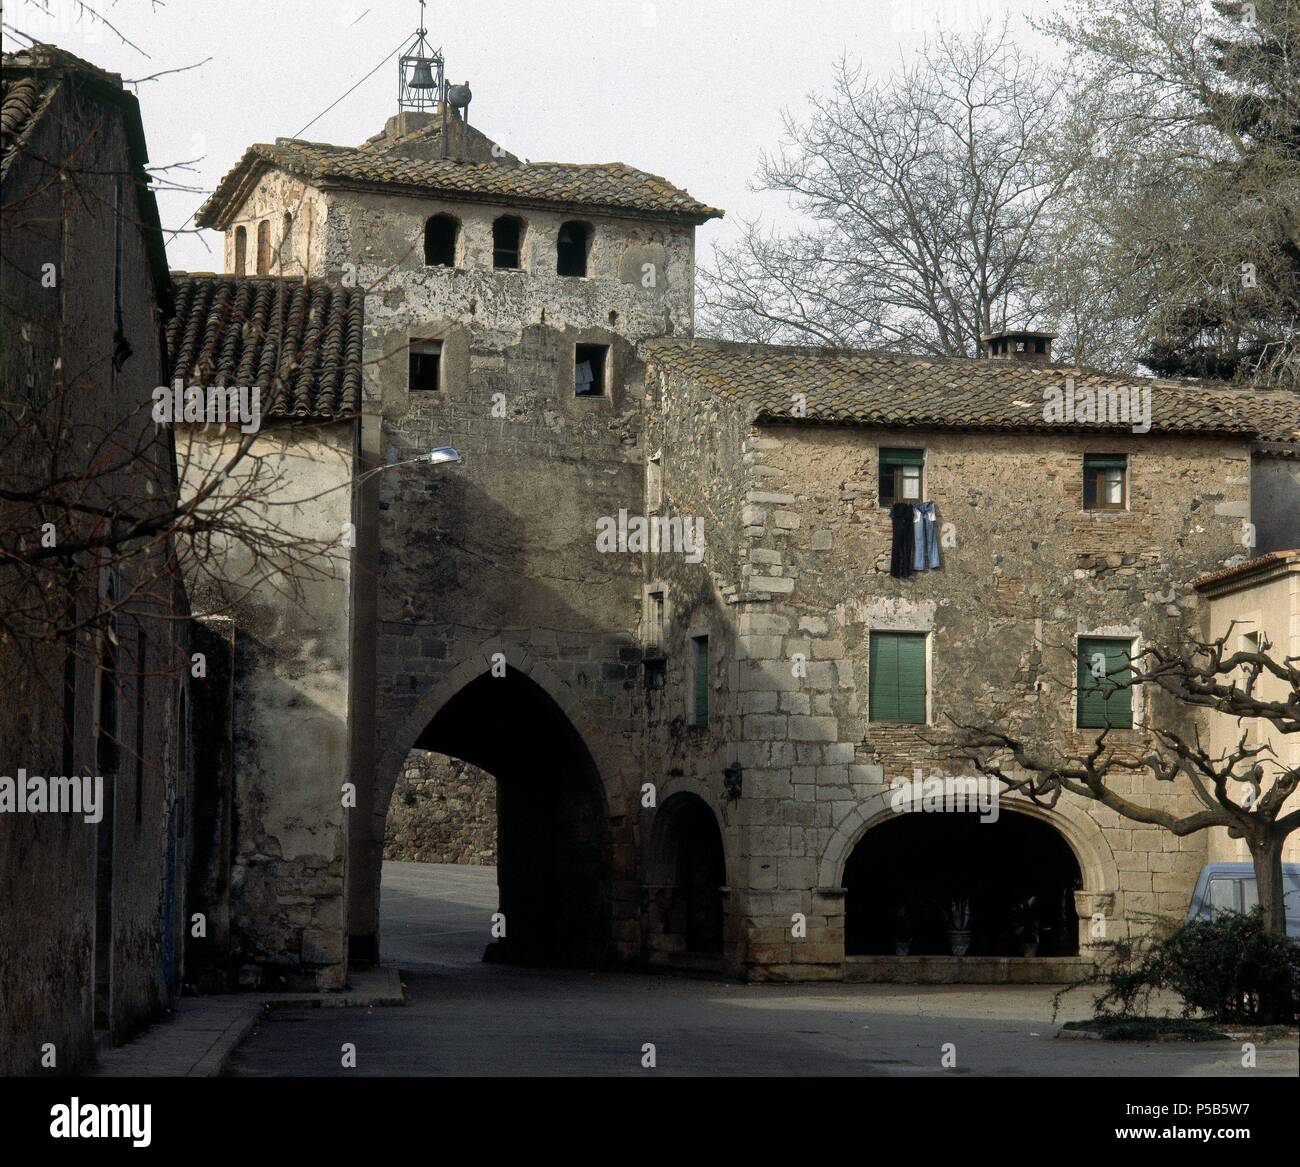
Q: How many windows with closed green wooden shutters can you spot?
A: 3